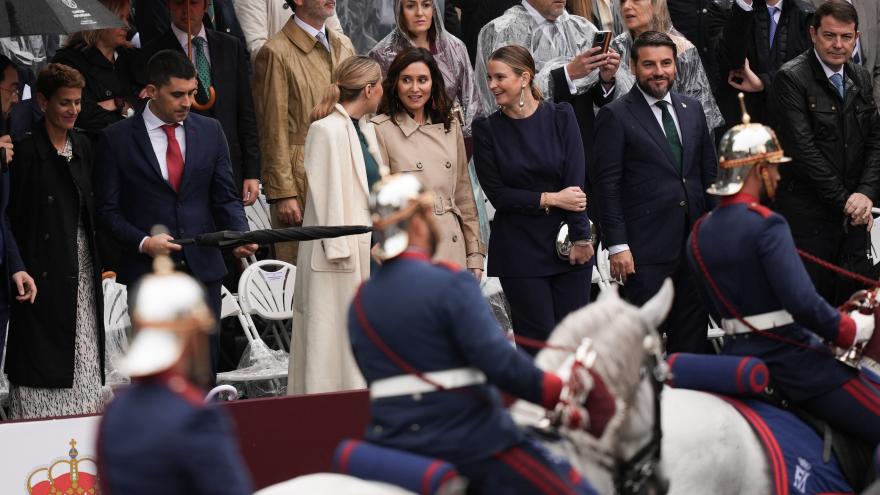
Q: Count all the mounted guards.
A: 3